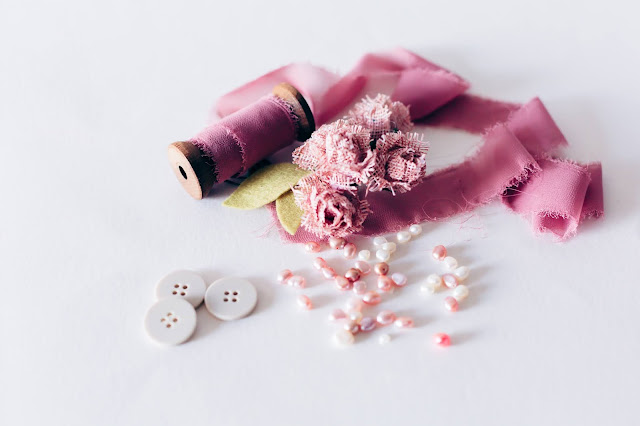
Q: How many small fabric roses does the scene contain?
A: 4